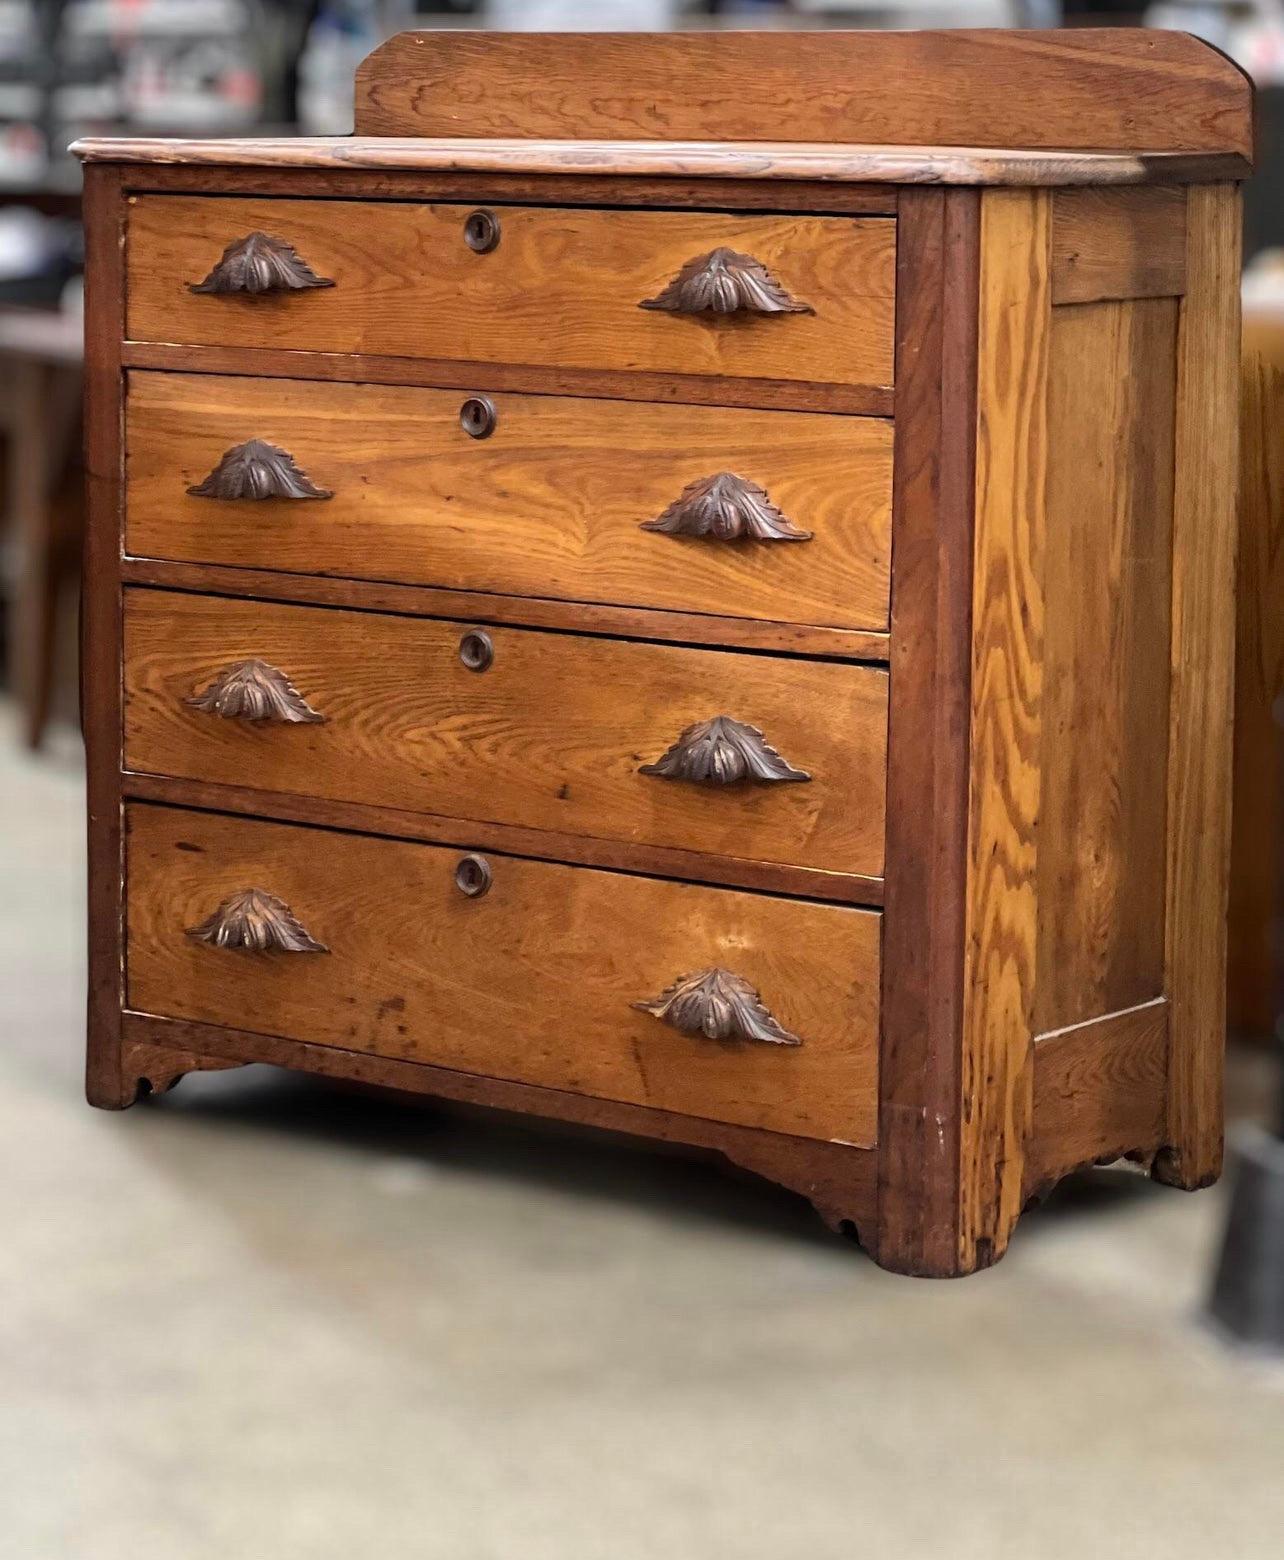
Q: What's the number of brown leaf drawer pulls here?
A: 8